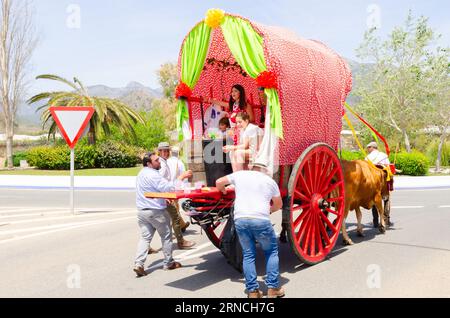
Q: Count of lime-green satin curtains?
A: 2